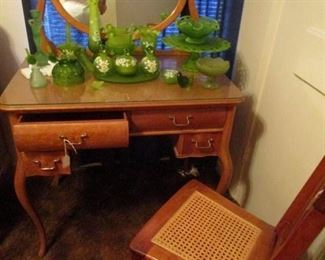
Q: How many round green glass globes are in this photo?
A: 3